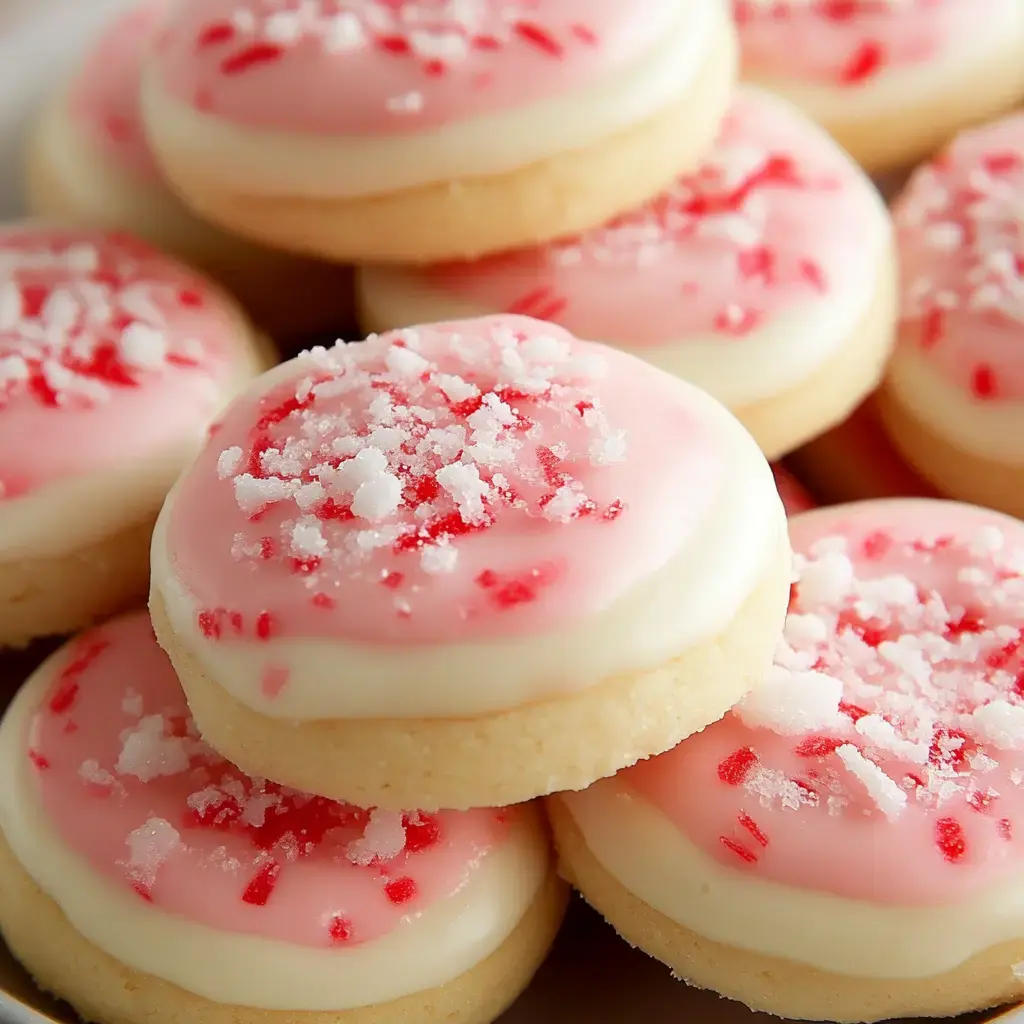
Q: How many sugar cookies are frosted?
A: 9